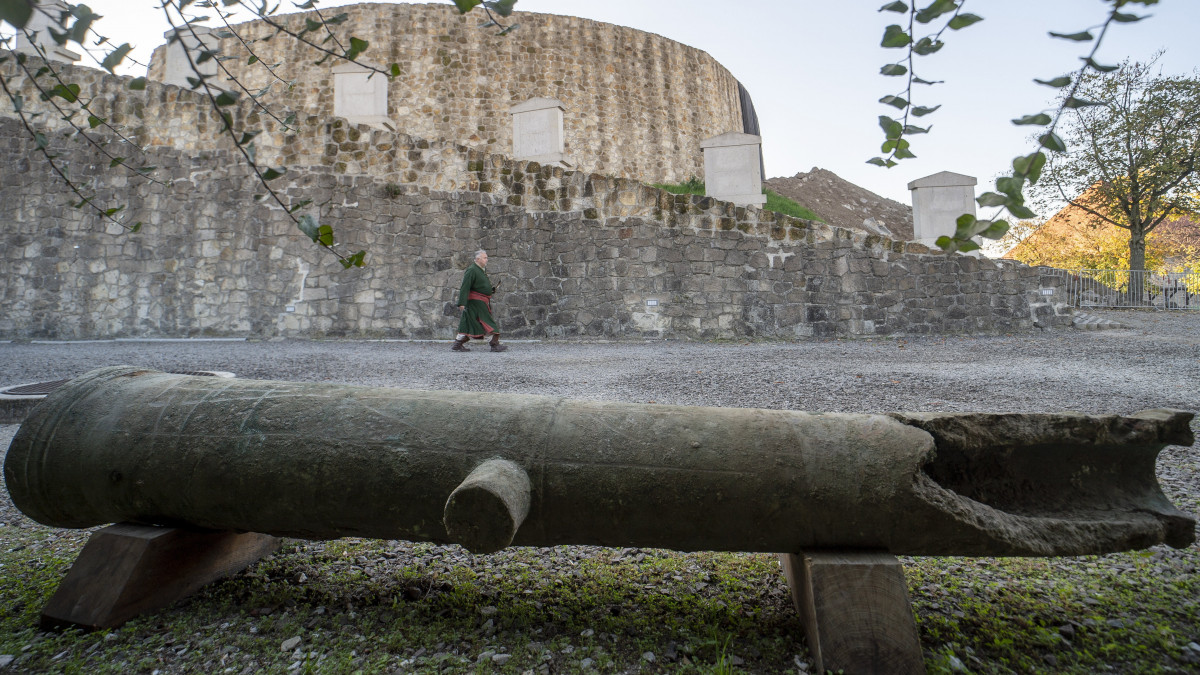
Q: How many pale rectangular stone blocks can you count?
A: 6